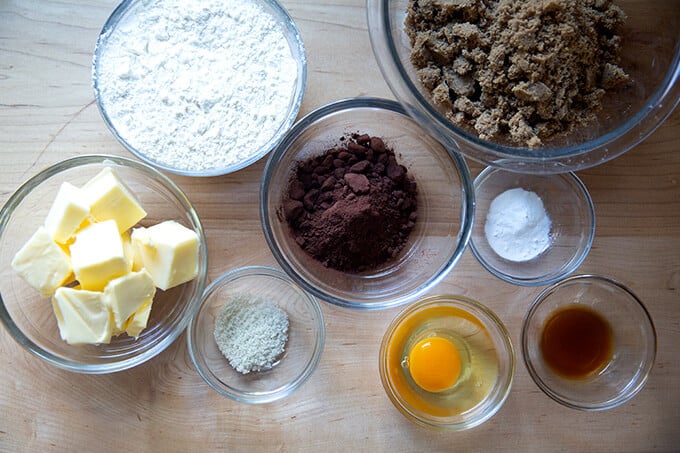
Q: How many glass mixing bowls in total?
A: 8